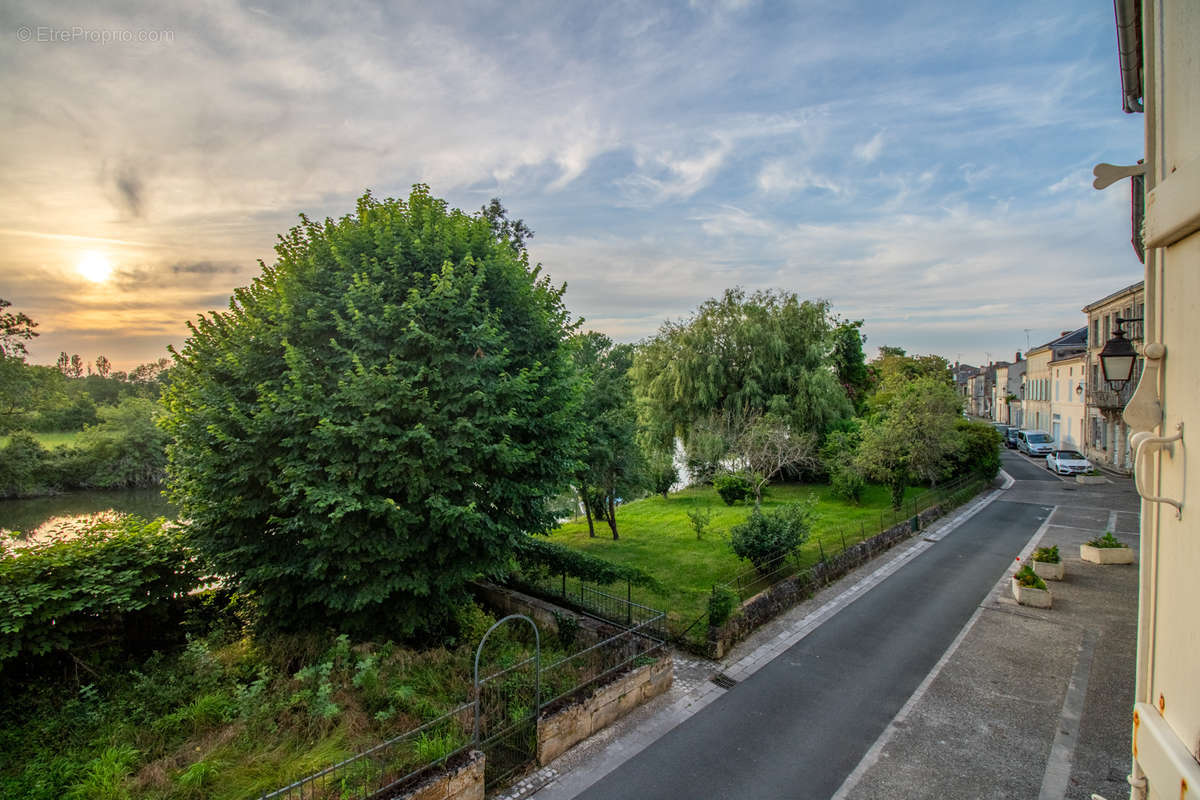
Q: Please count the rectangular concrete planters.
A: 4